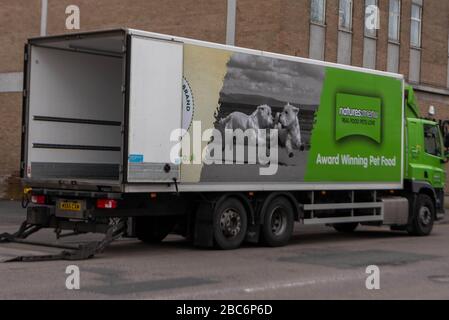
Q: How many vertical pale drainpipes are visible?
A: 2